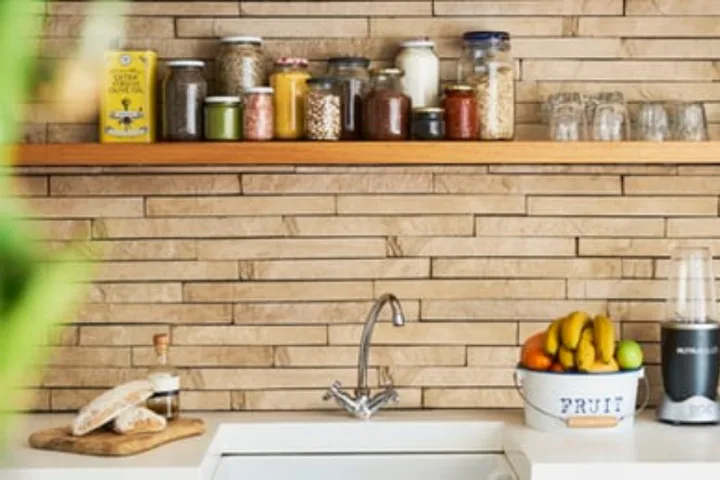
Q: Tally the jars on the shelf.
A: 12